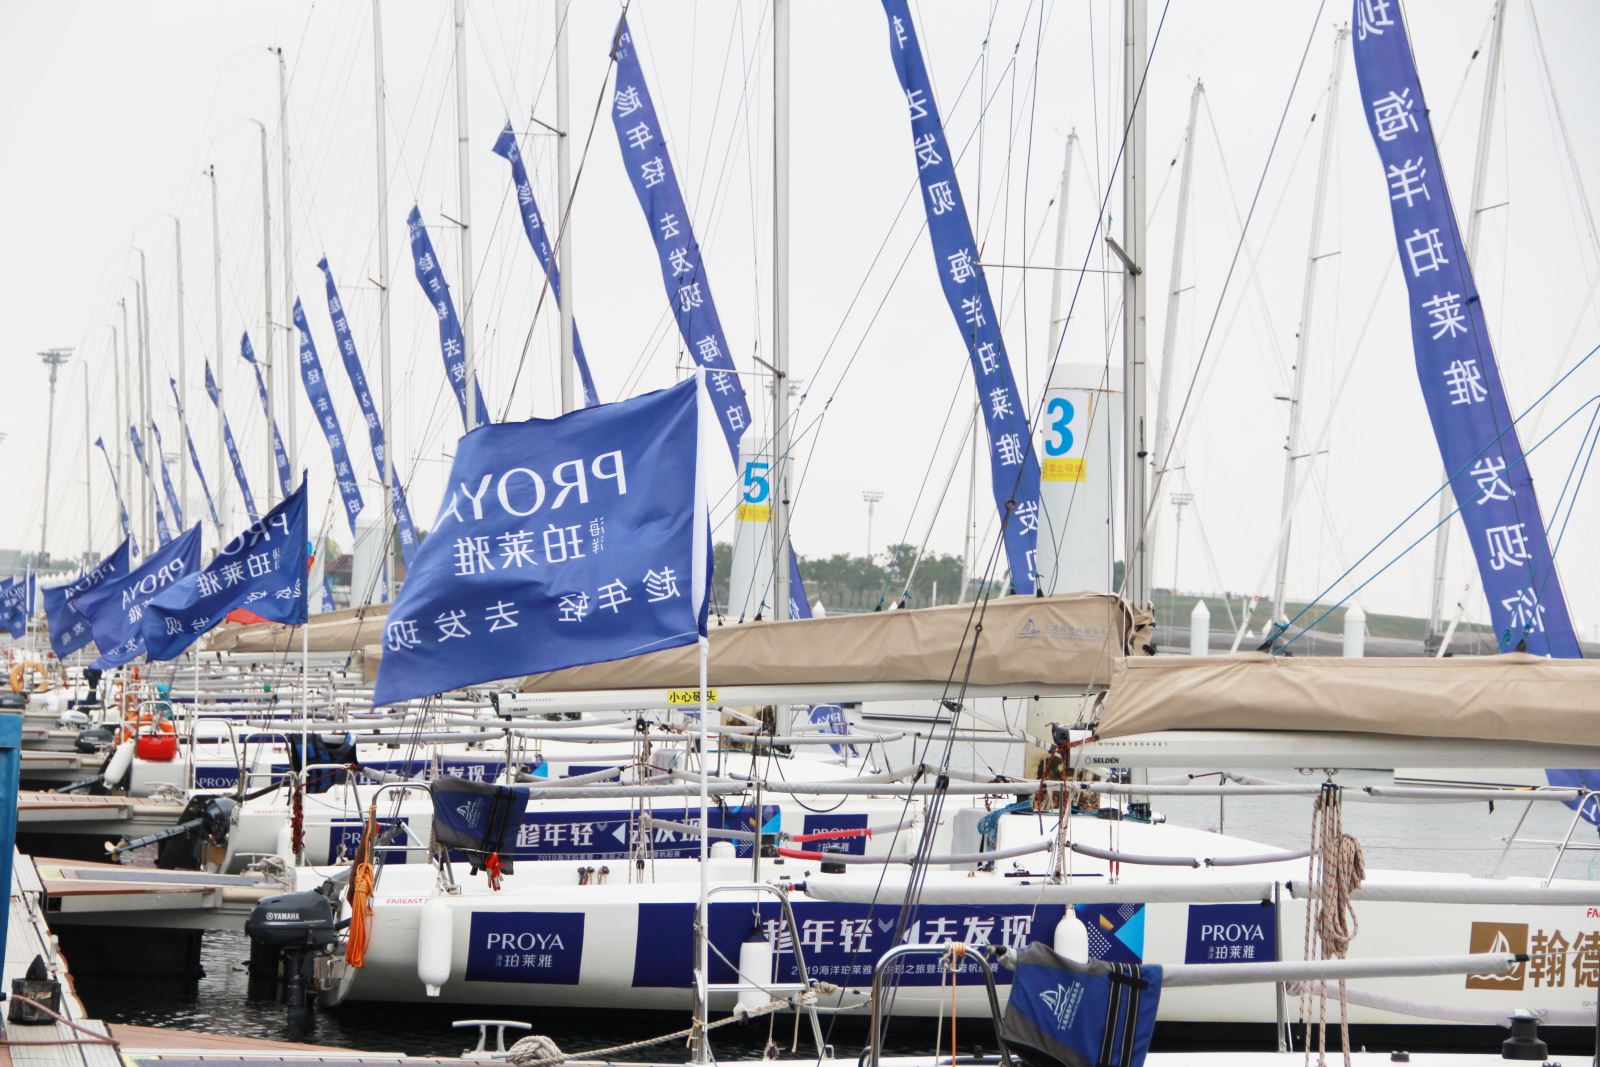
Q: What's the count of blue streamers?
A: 13